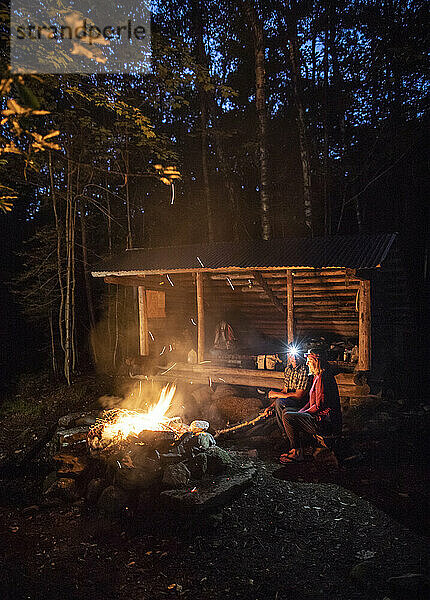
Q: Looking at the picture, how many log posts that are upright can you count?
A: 4